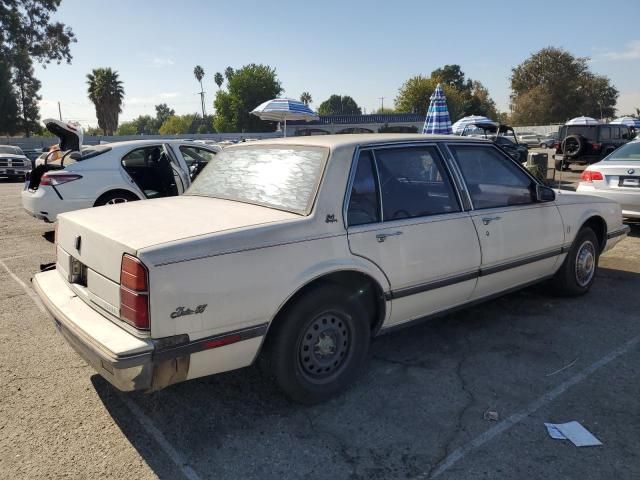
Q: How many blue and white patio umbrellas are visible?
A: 5